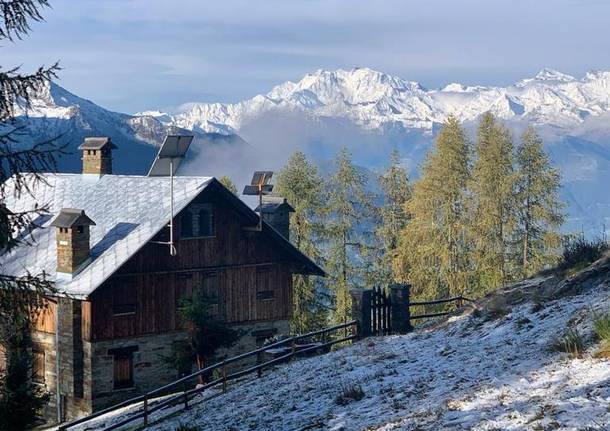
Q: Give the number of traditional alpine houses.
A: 1